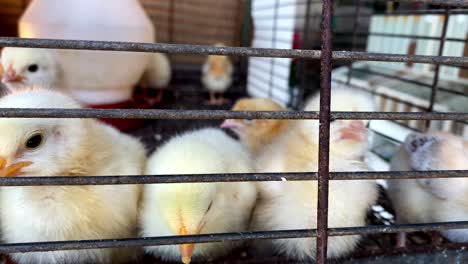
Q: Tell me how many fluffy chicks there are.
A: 8